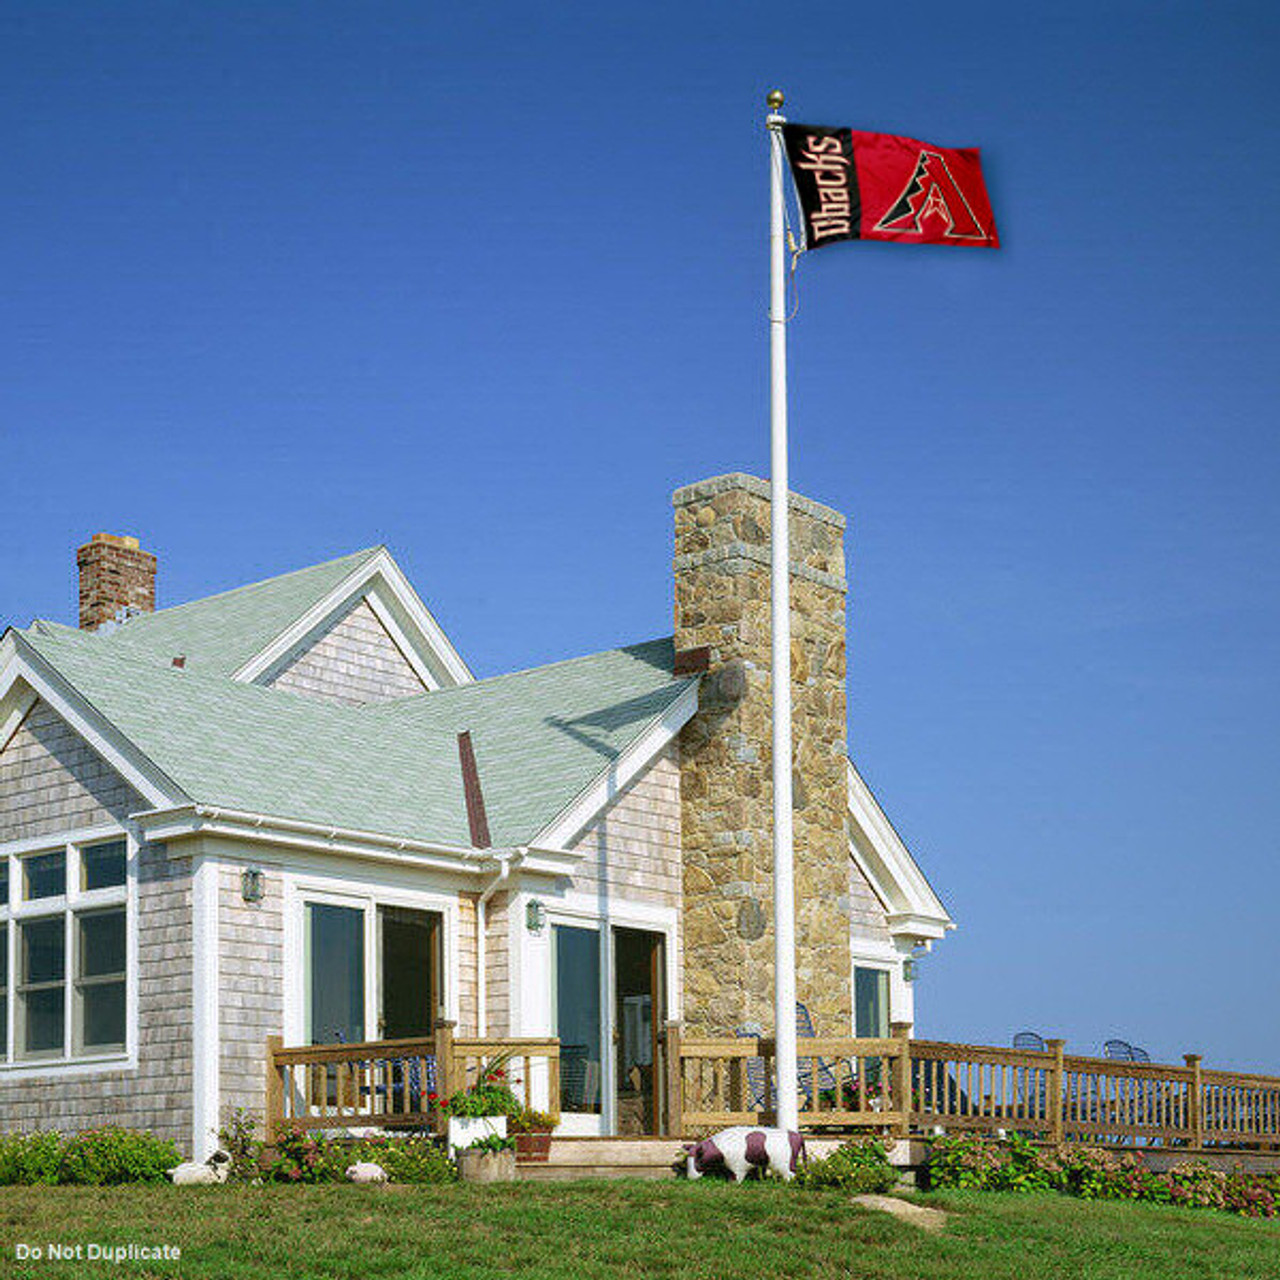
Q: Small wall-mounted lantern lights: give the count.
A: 3